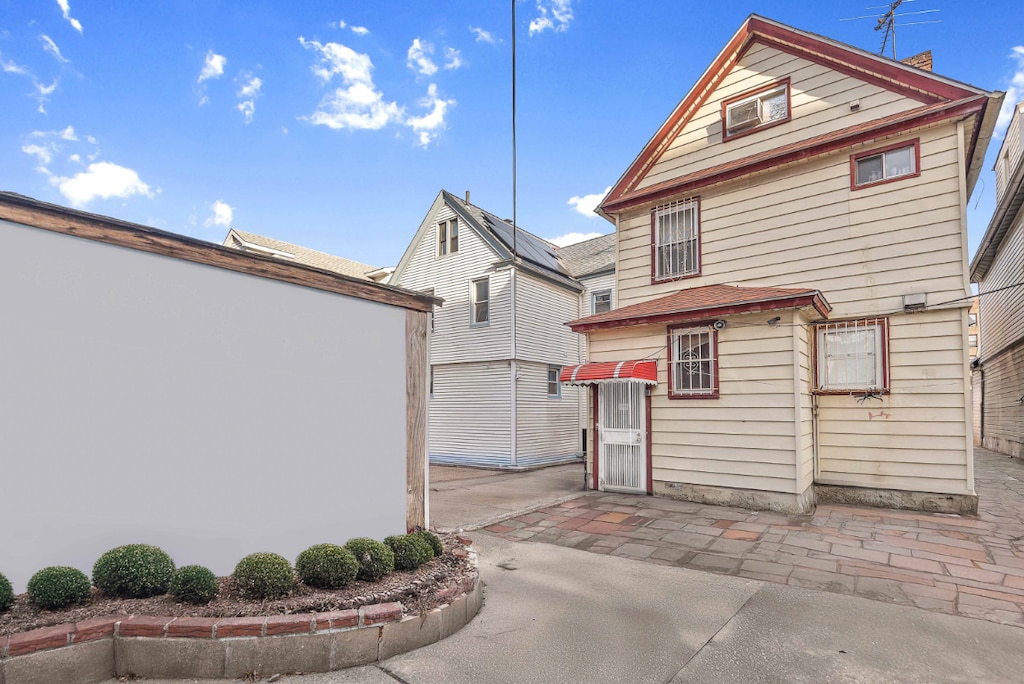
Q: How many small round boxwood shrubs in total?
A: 9